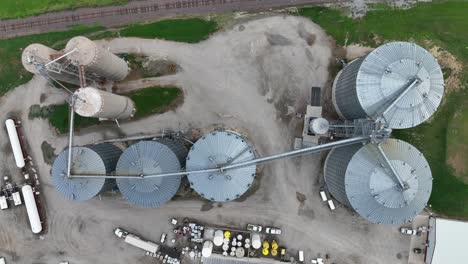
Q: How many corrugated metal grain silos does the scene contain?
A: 5